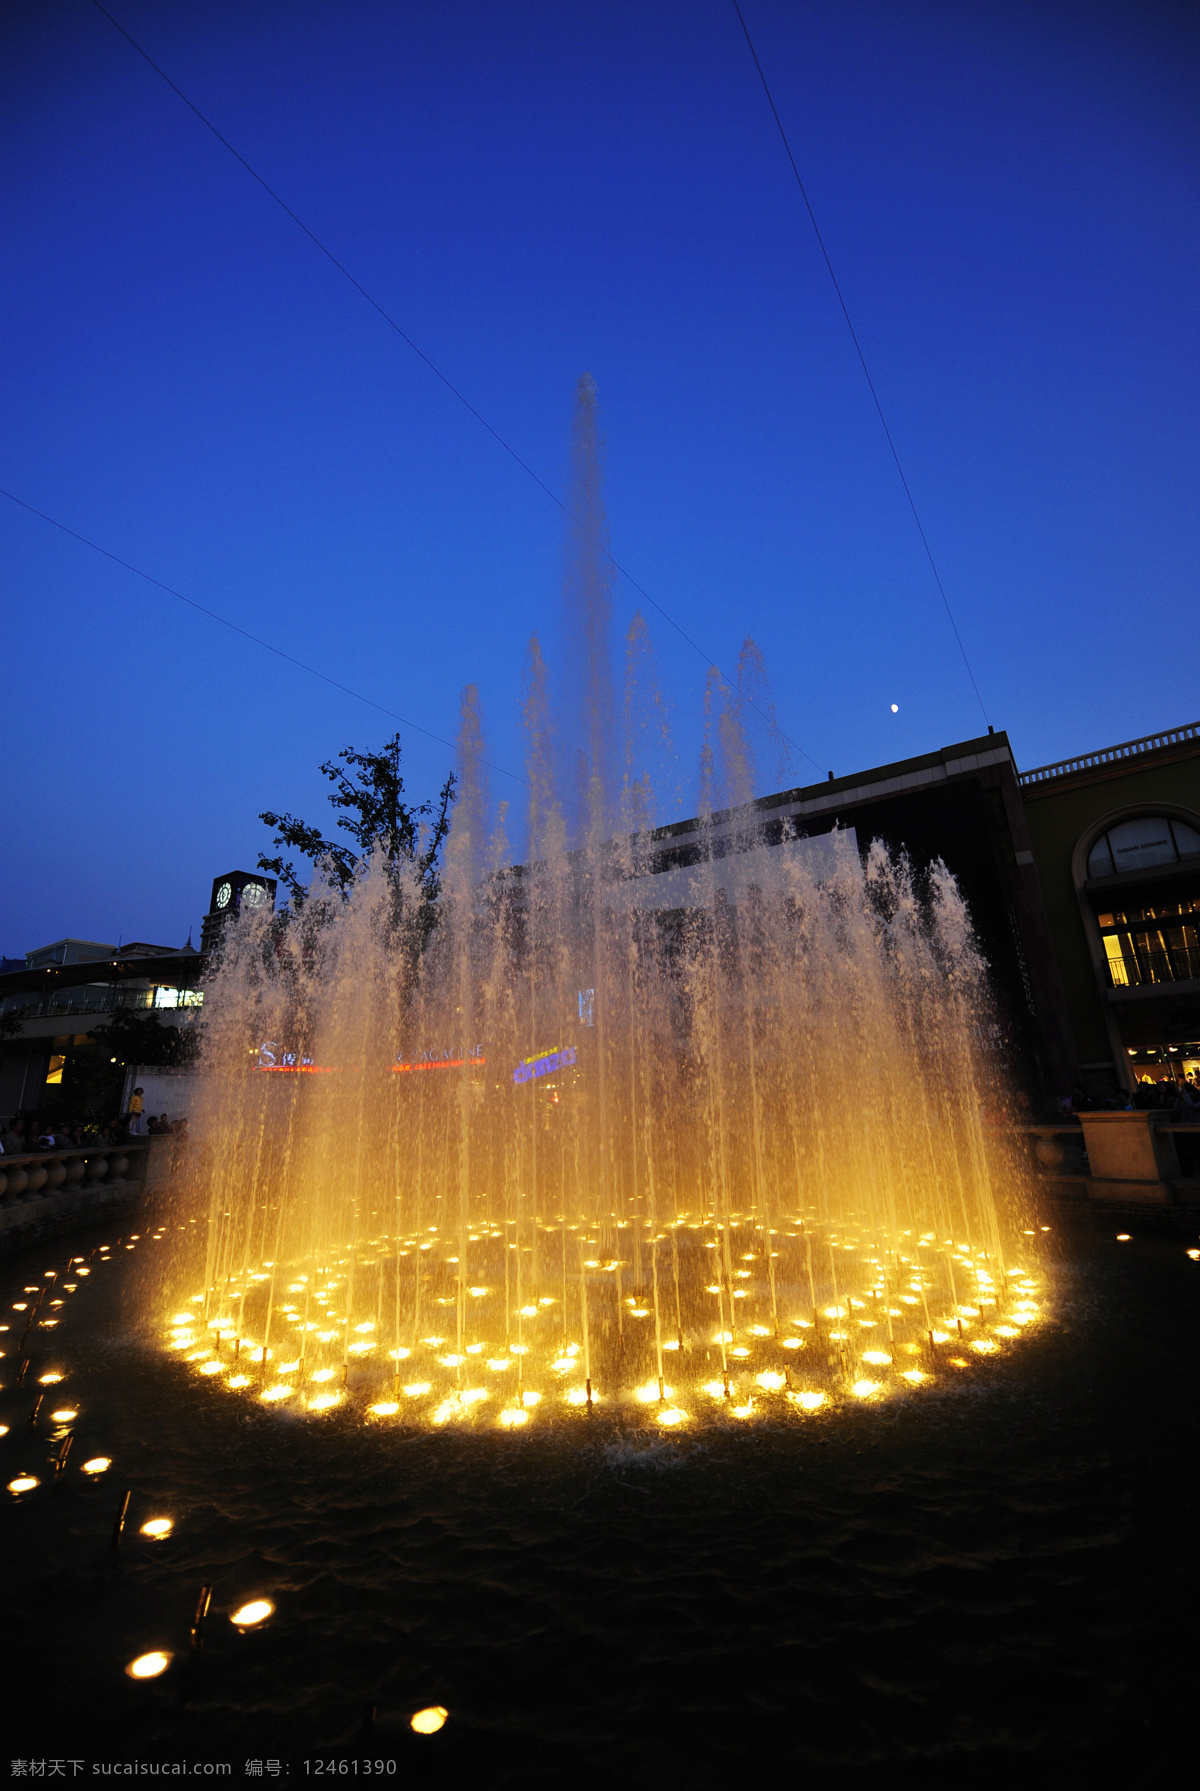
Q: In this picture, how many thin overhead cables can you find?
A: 3